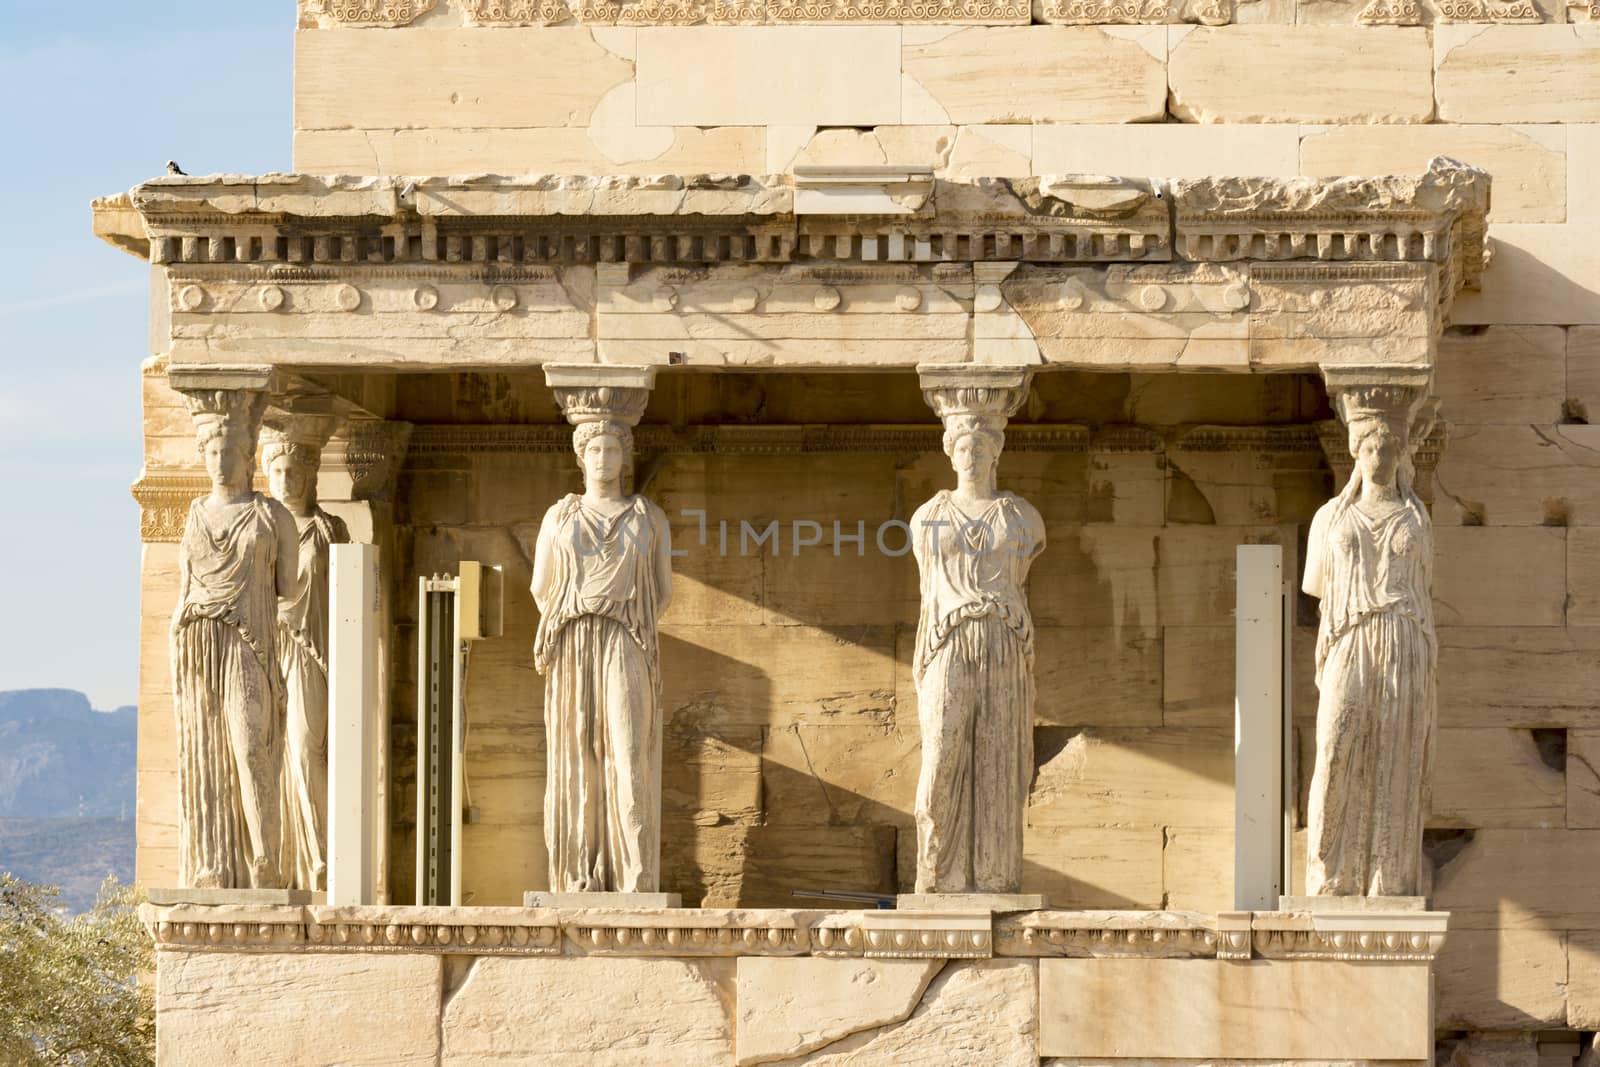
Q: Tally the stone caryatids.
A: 5